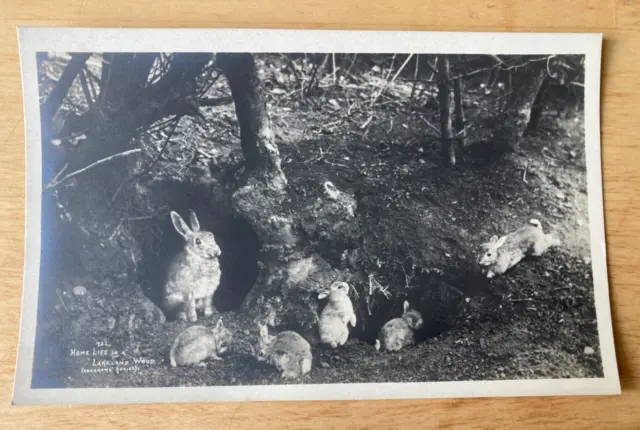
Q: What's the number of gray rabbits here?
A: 6